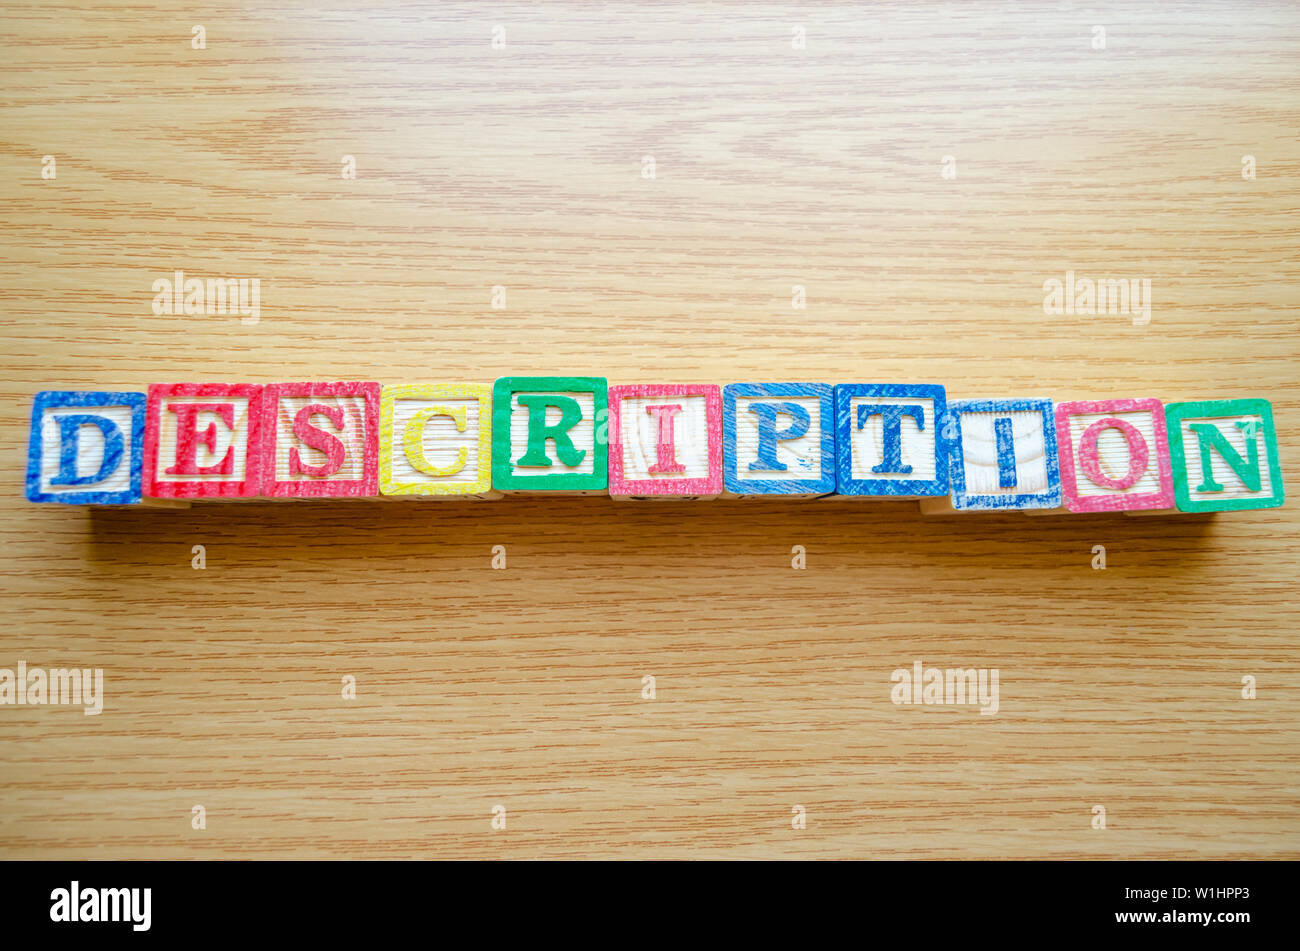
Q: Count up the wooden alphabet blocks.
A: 11